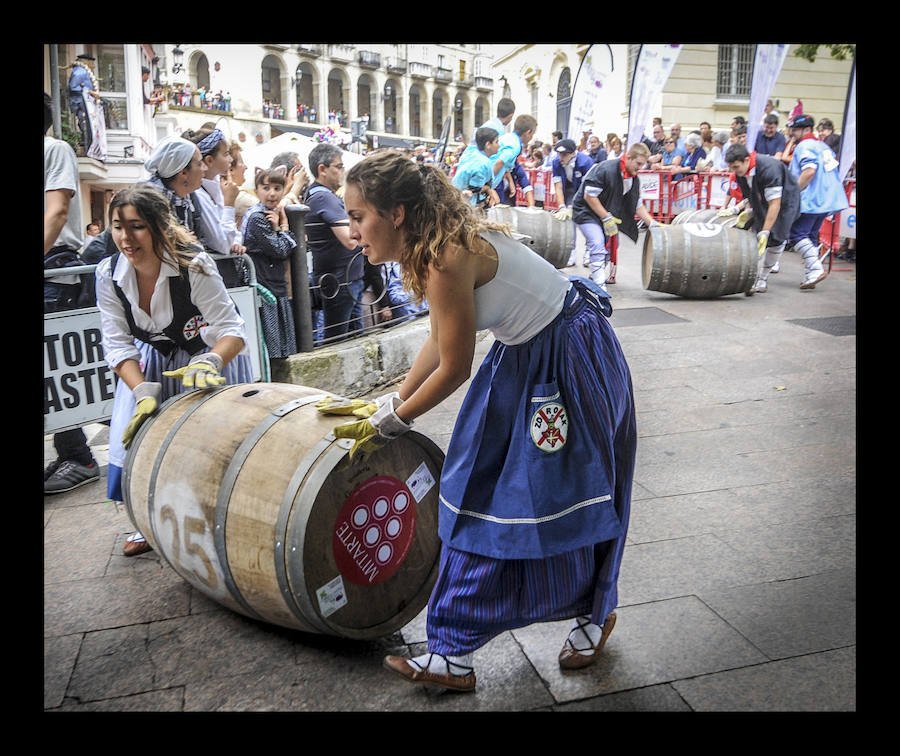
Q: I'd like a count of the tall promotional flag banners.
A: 4